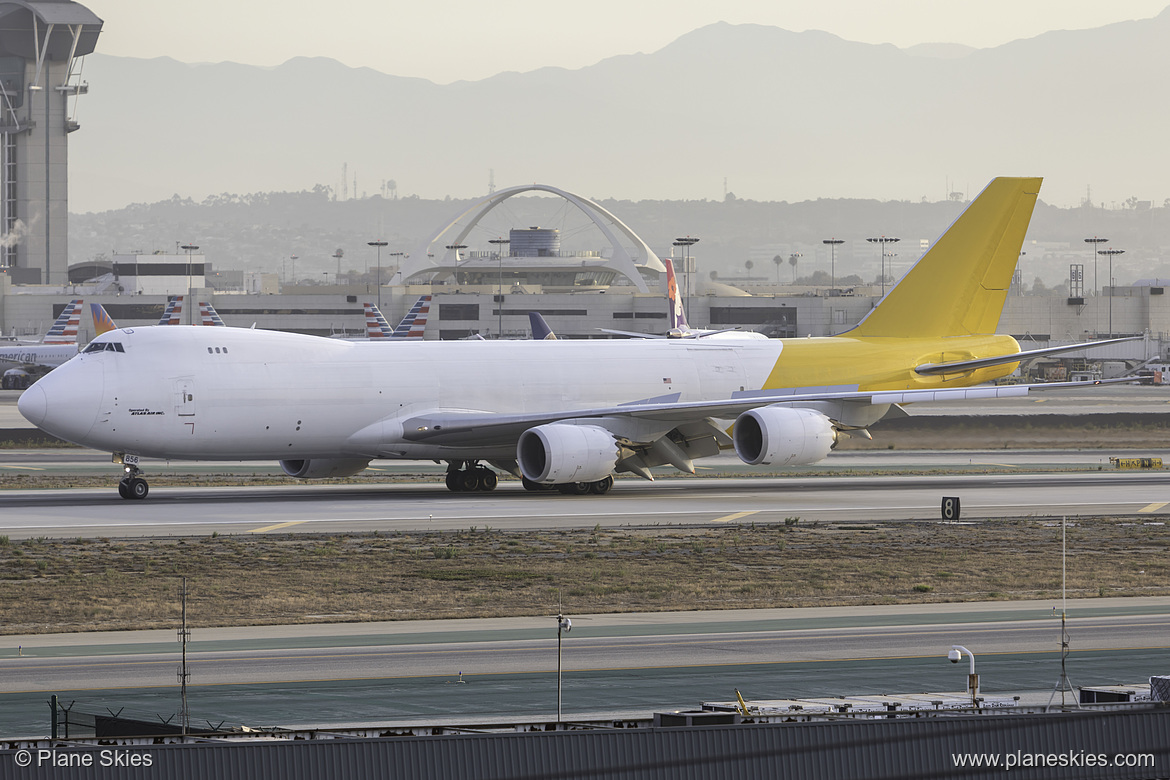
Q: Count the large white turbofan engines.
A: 3